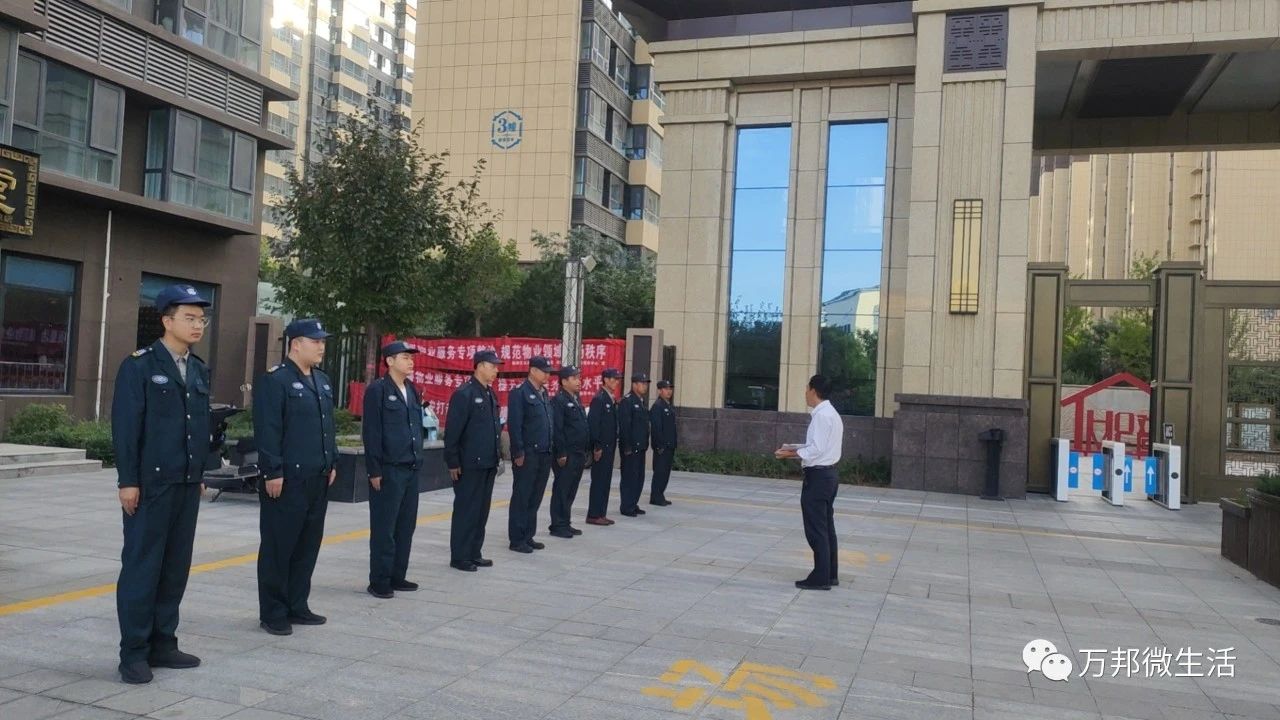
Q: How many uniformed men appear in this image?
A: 9